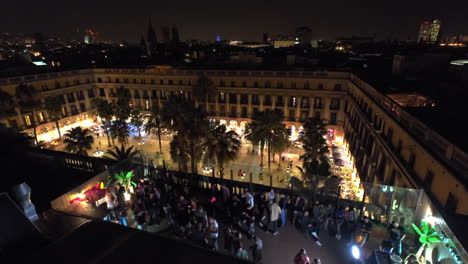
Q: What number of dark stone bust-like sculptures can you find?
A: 1